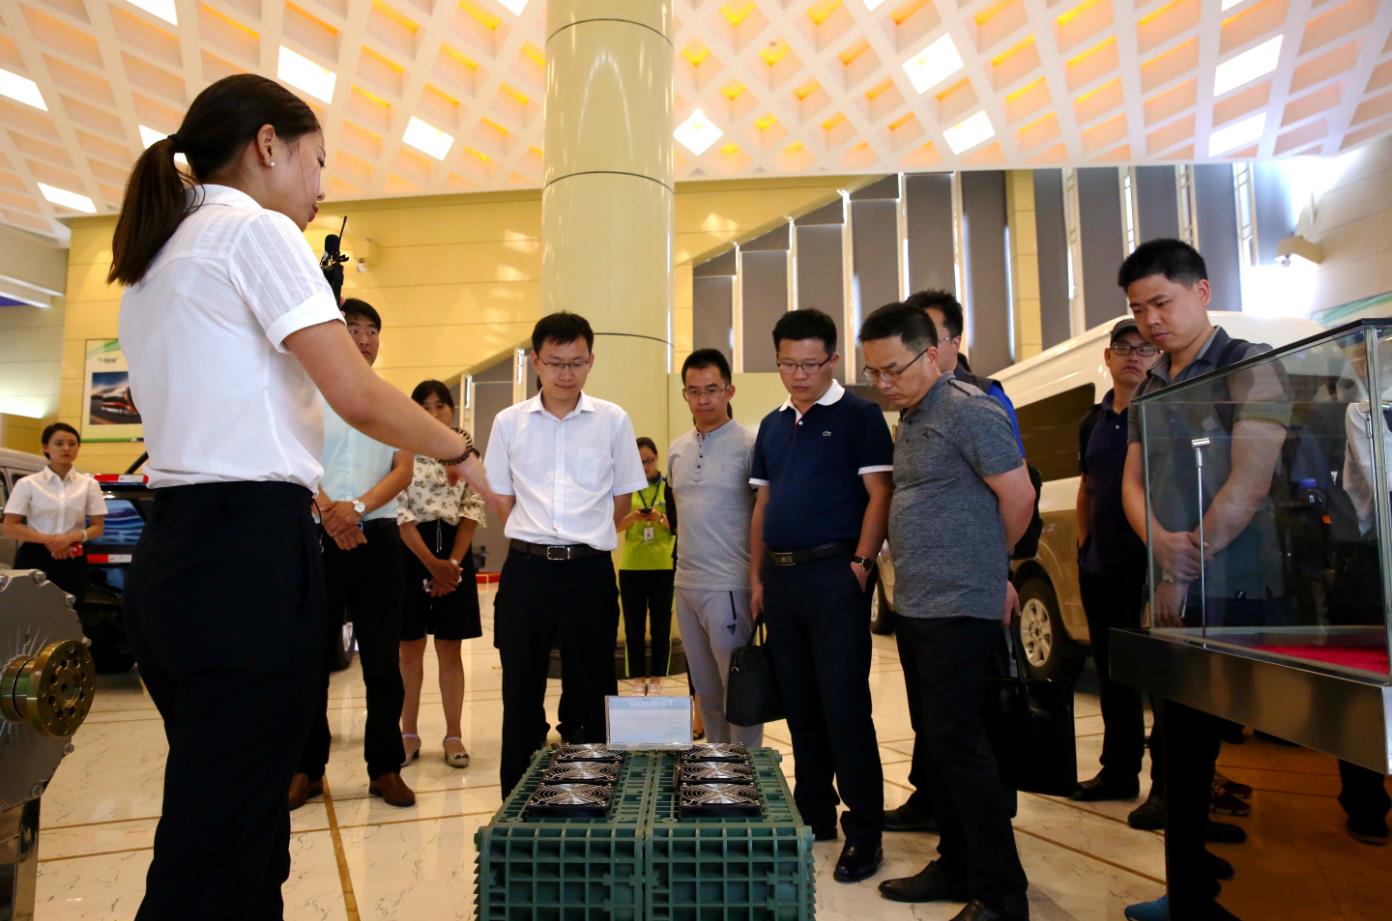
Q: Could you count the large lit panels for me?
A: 14